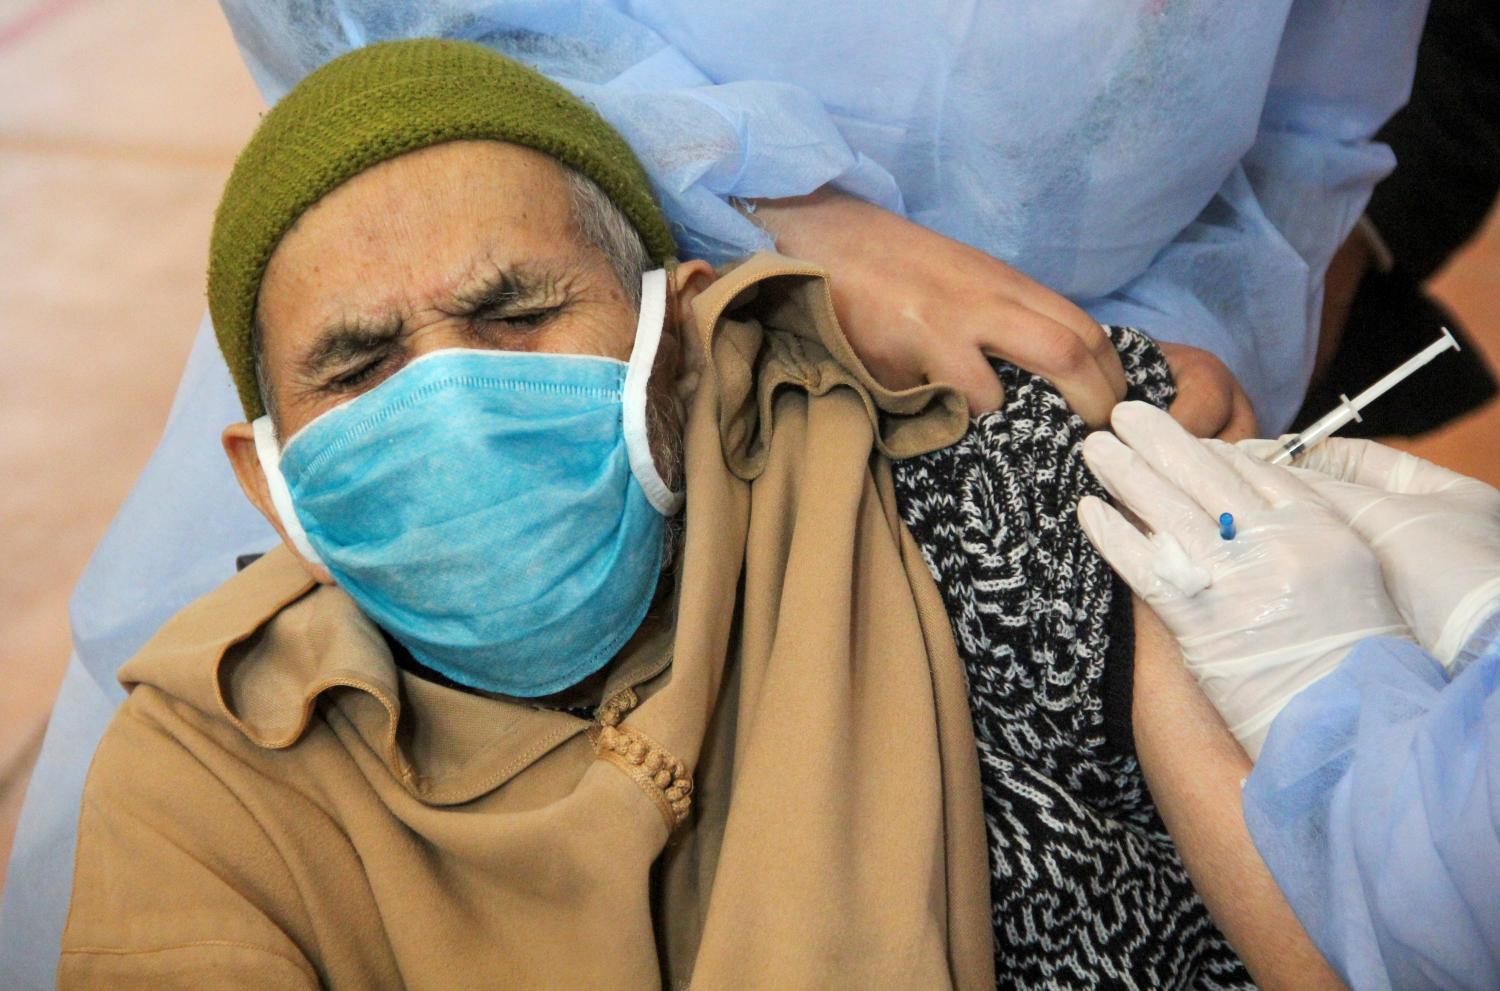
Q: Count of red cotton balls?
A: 0